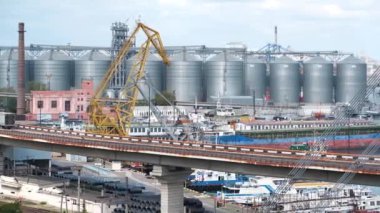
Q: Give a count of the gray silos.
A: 10